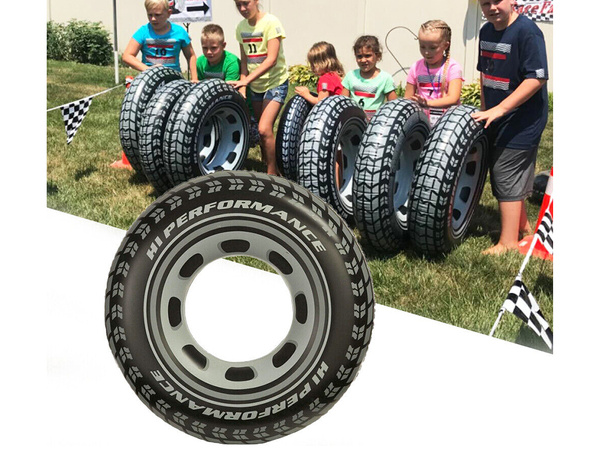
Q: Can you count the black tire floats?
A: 8